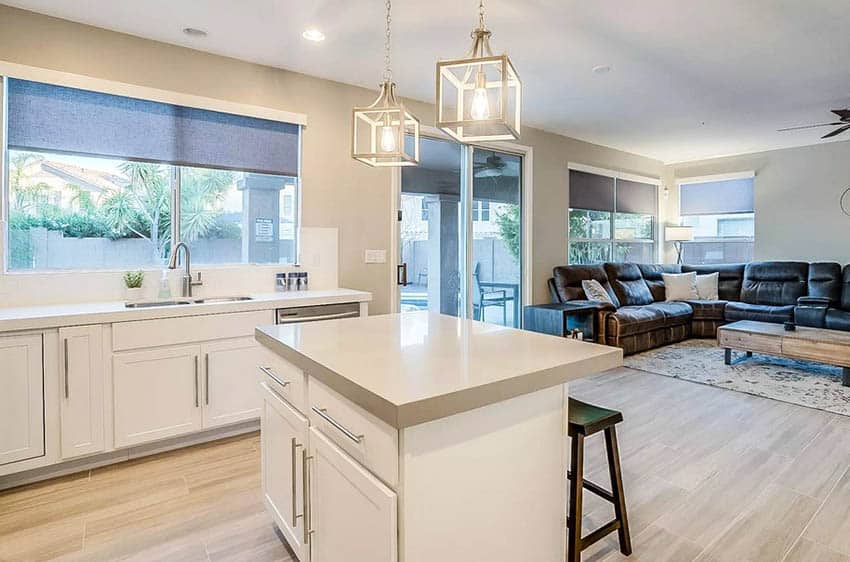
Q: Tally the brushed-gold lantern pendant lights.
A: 2